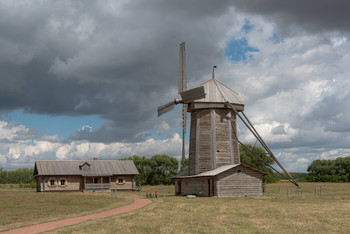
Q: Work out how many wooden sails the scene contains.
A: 4